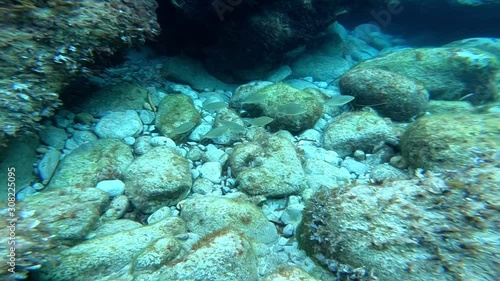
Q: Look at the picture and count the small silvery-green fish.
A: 8